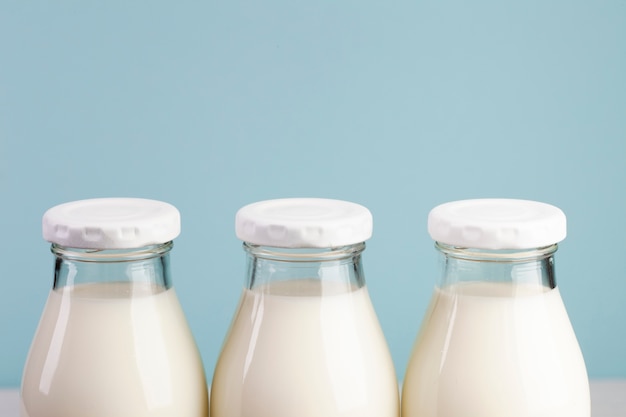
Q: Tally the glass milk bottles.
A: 3